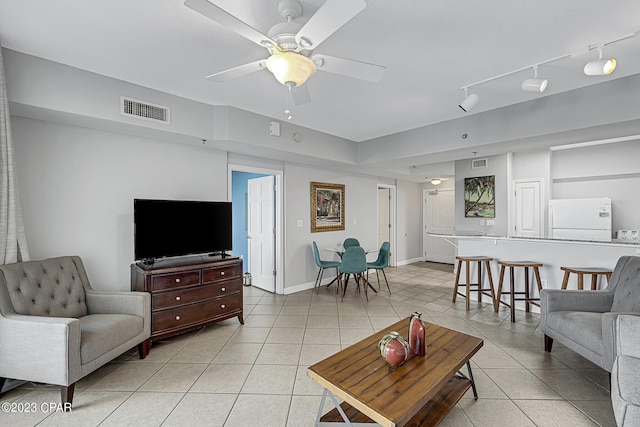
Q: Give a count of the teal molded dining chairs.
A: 4